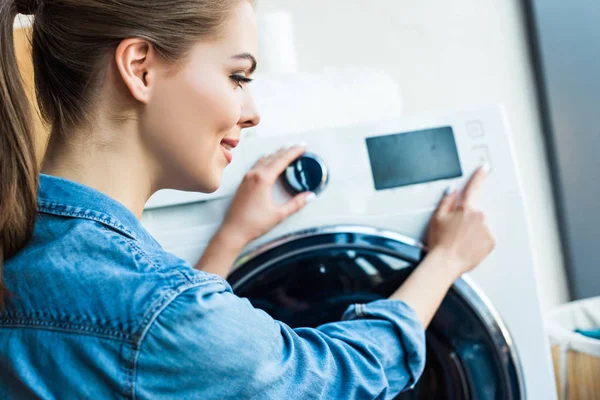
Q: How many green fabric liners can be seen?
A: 0